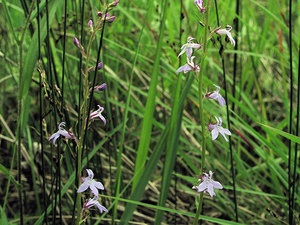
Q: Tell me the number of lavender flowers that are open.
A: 10